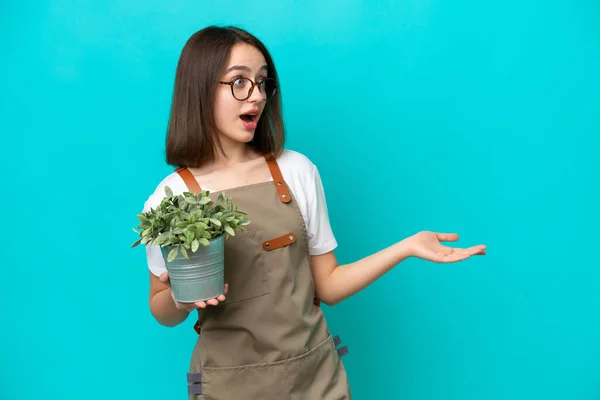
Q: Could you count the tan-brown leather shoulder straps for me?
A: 2